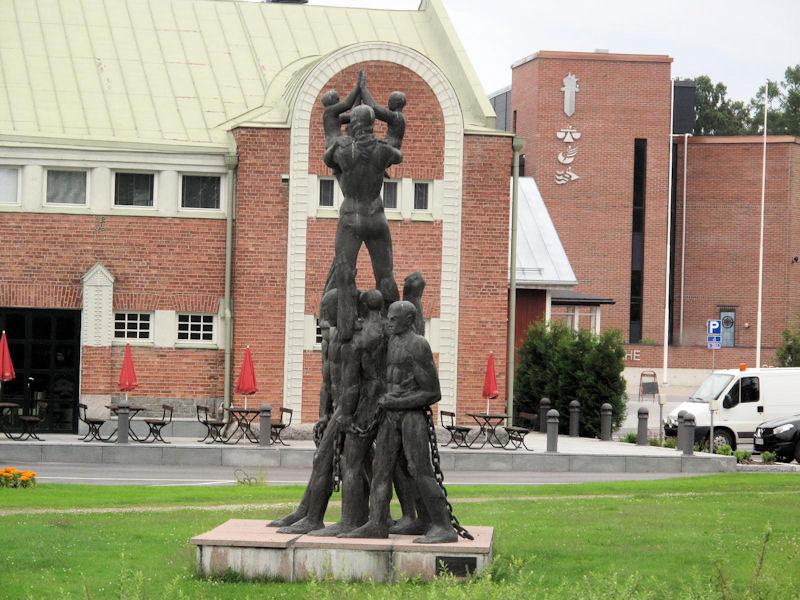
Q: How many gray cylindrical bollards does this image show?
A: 9